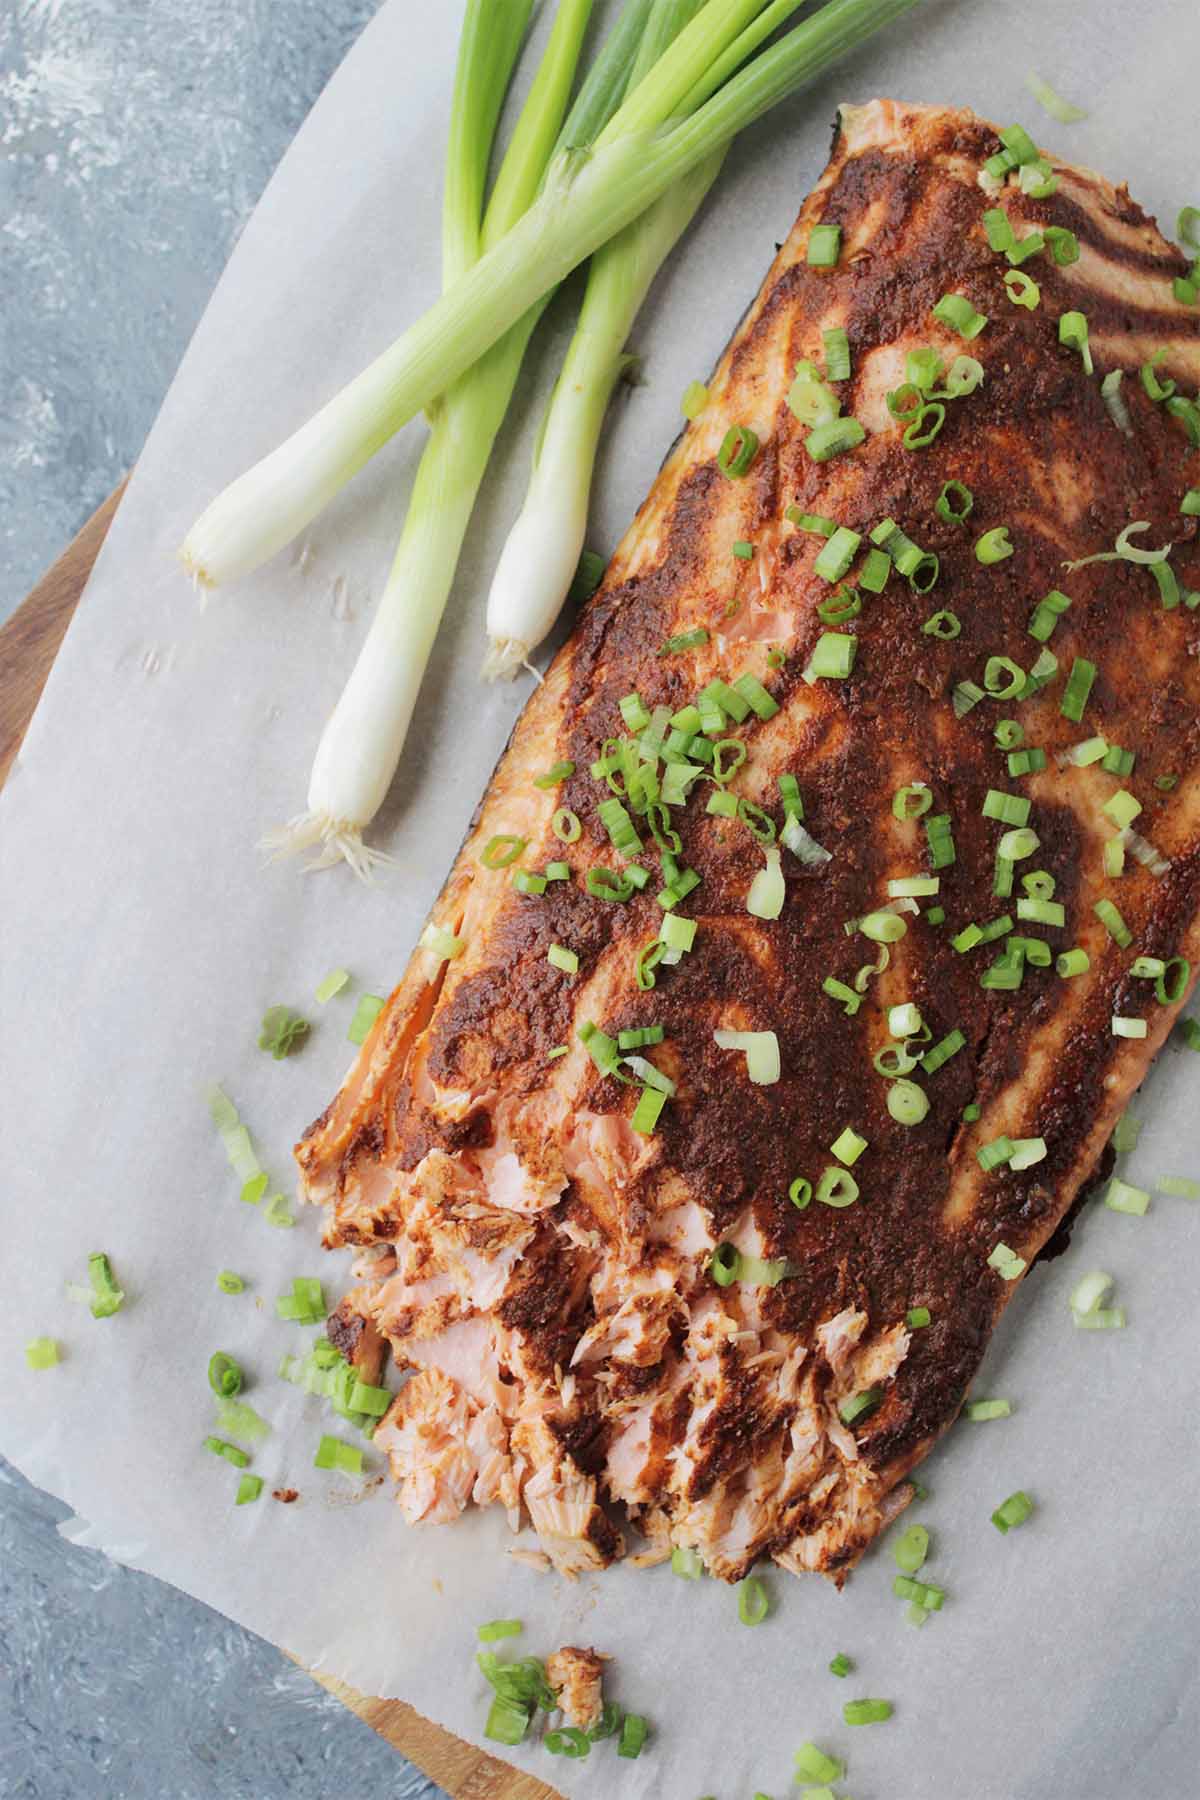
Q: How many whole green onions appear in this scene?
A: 3